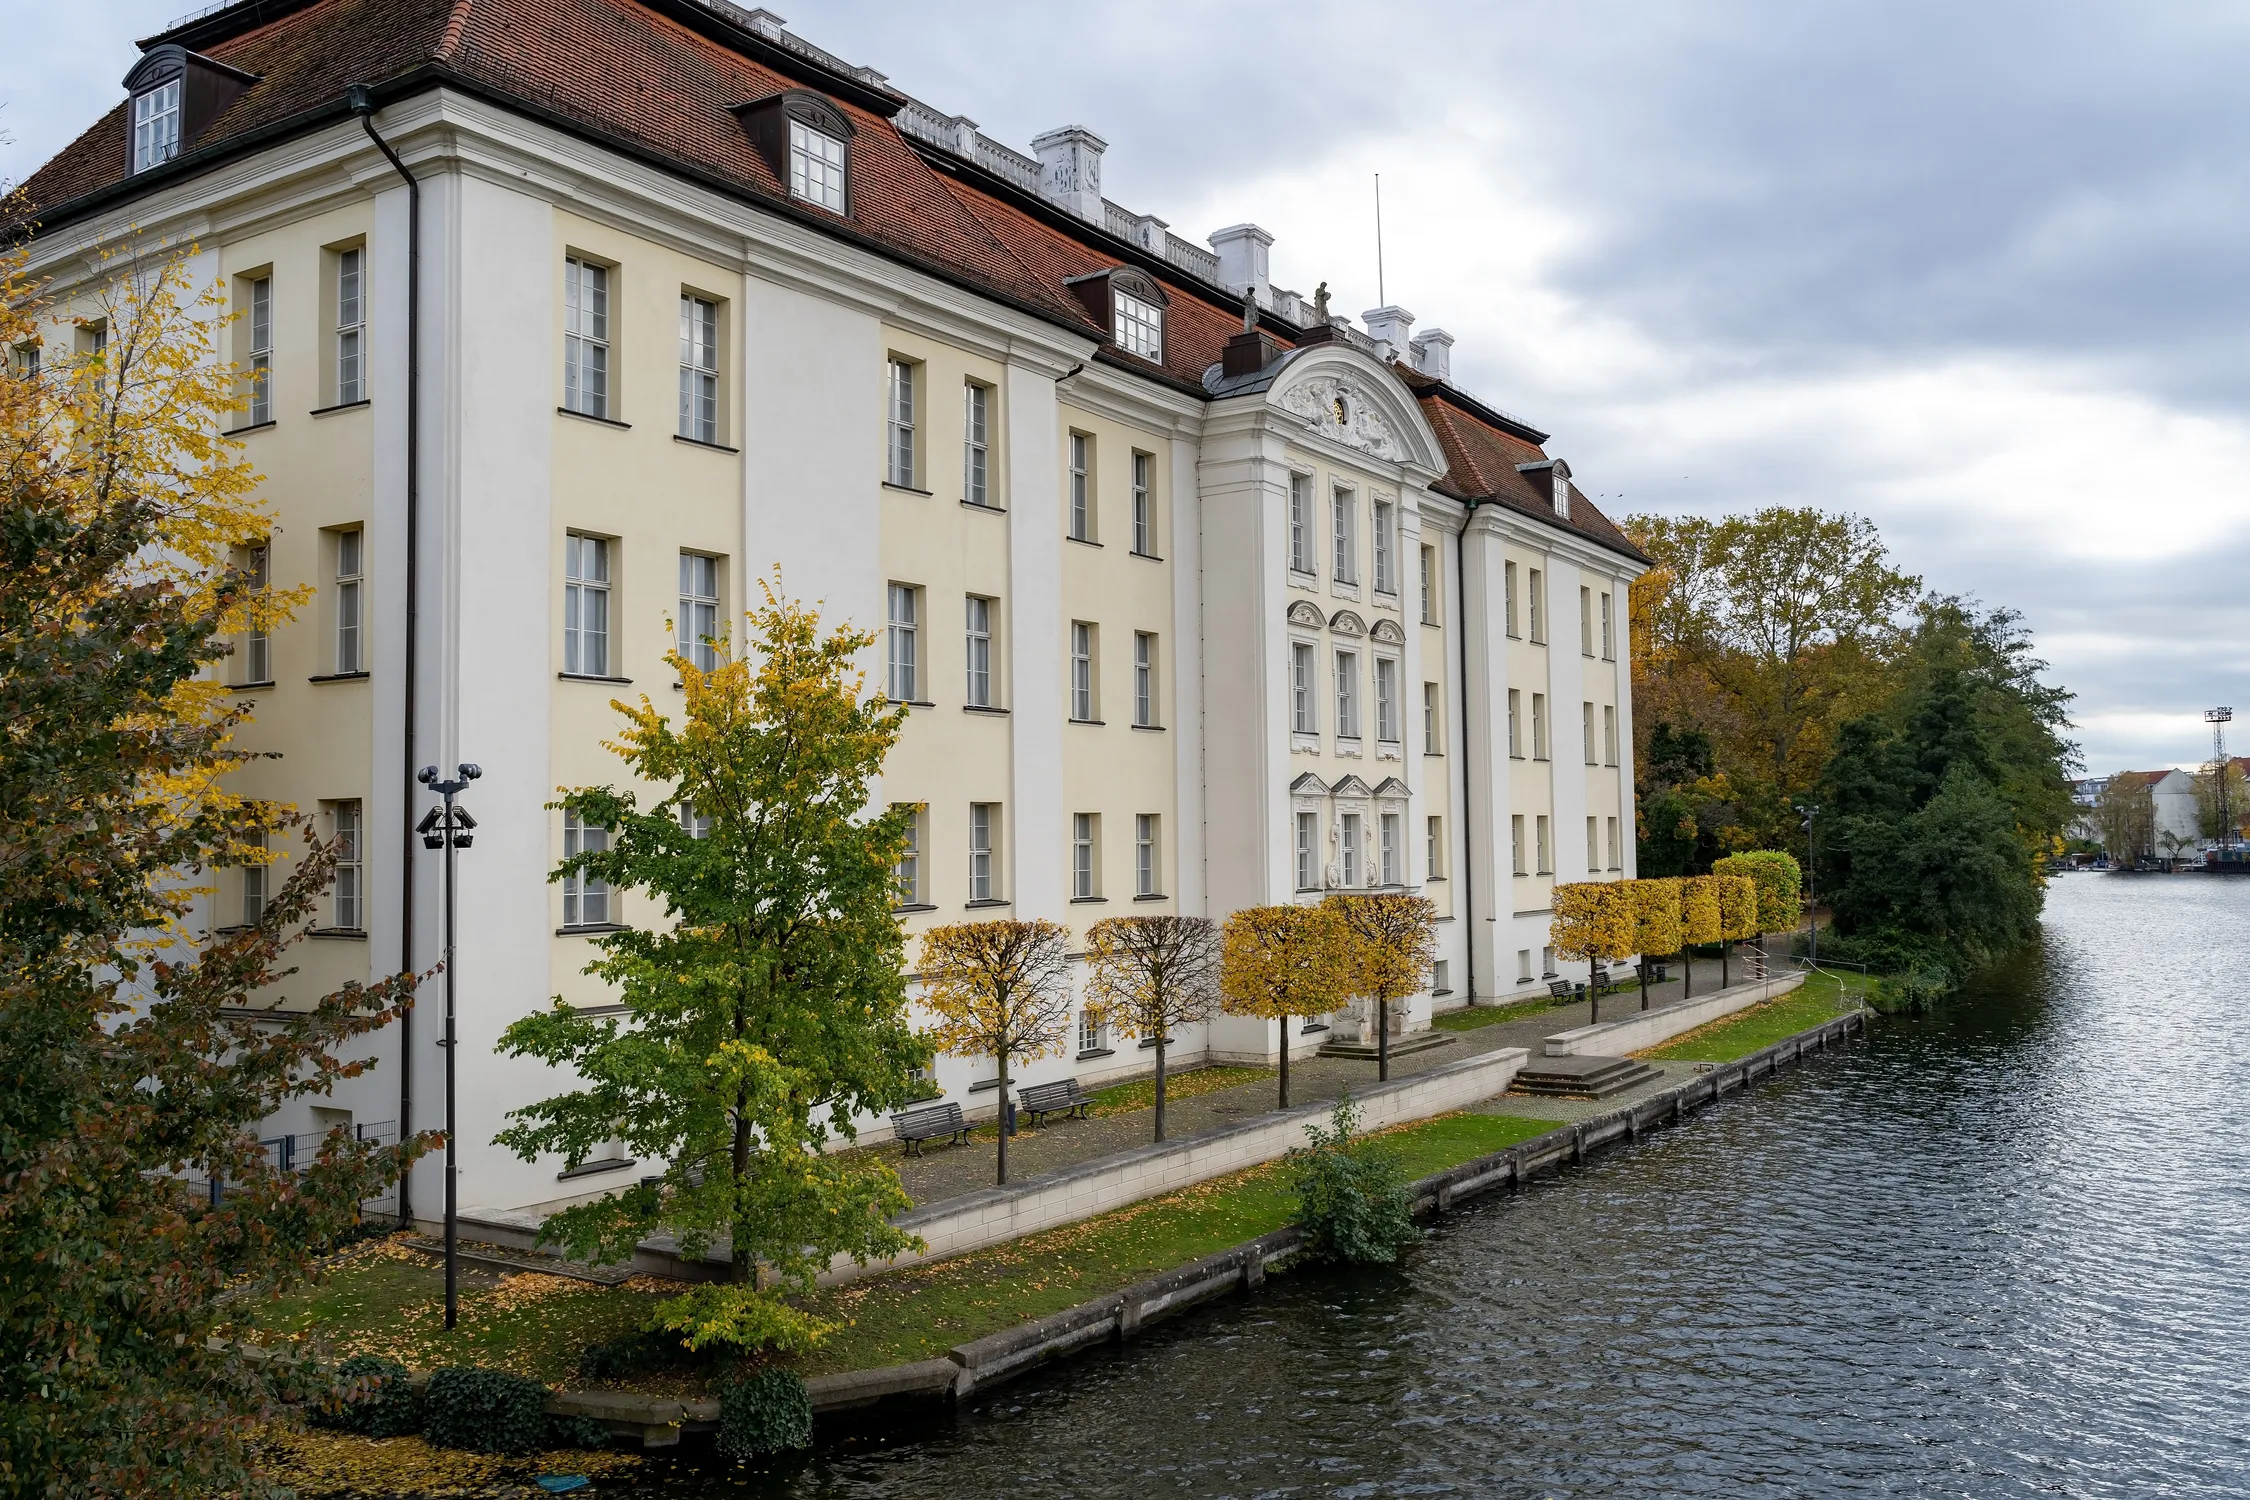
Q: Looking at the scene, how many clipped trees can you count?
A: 9